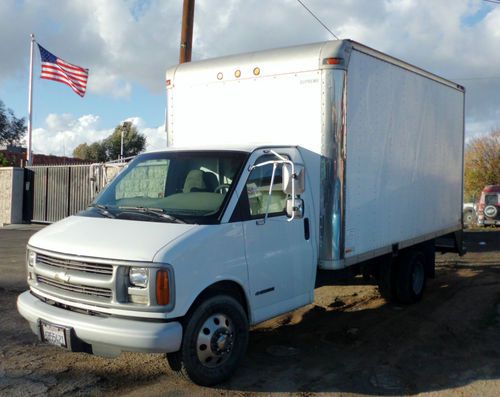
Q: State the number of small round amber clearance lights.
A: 3